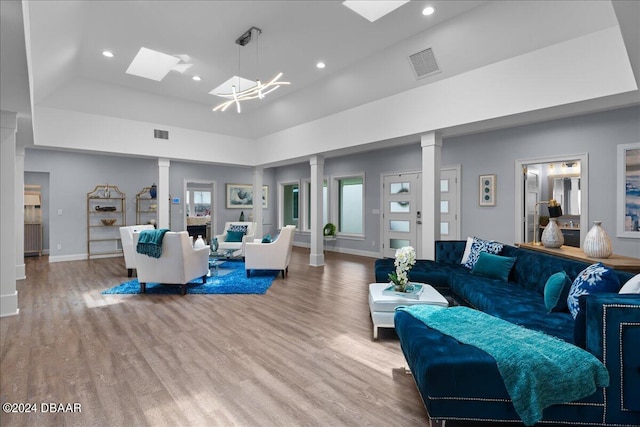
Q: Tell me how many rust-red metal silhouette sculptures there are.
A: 0